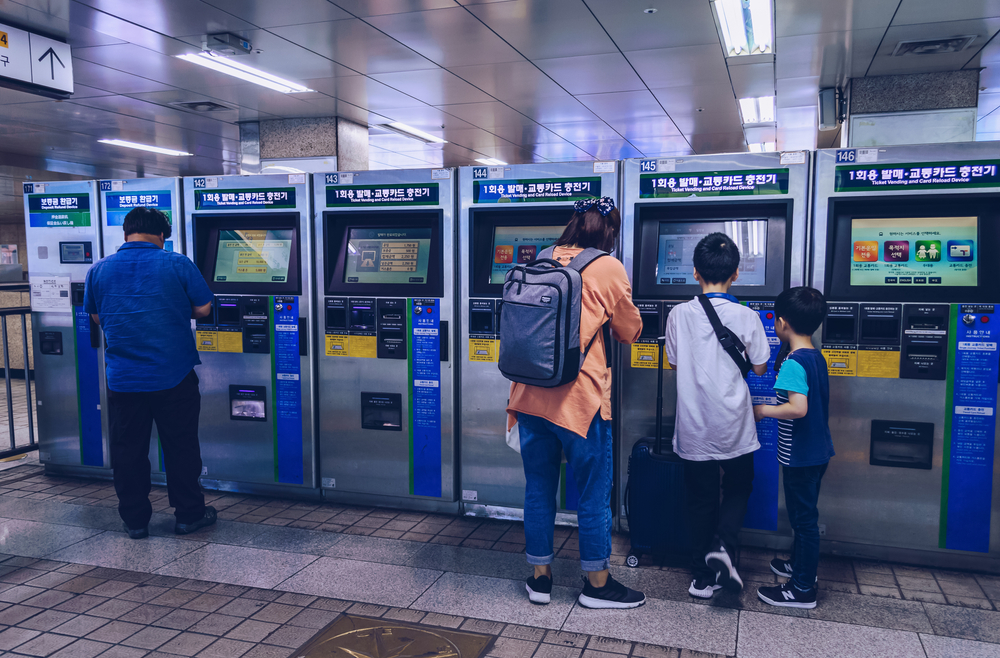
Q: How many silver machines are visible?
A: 7